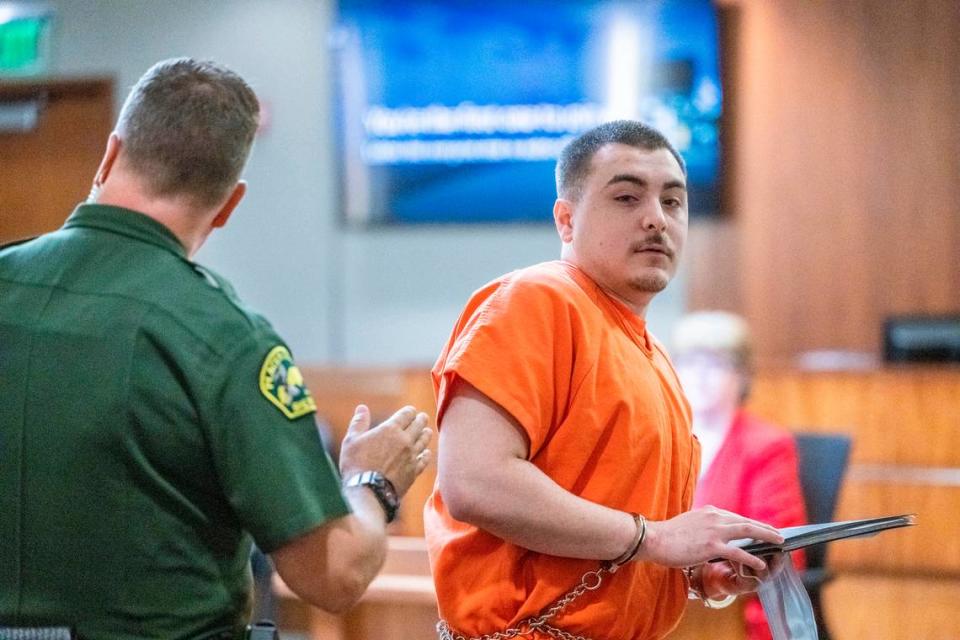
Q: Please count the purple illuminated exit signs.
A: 0